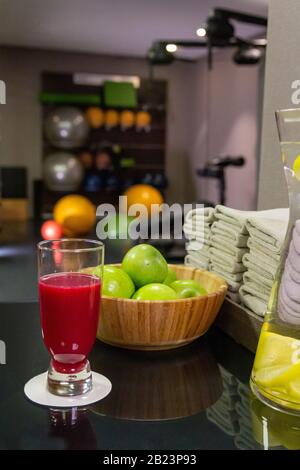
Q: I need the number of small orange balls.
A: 4